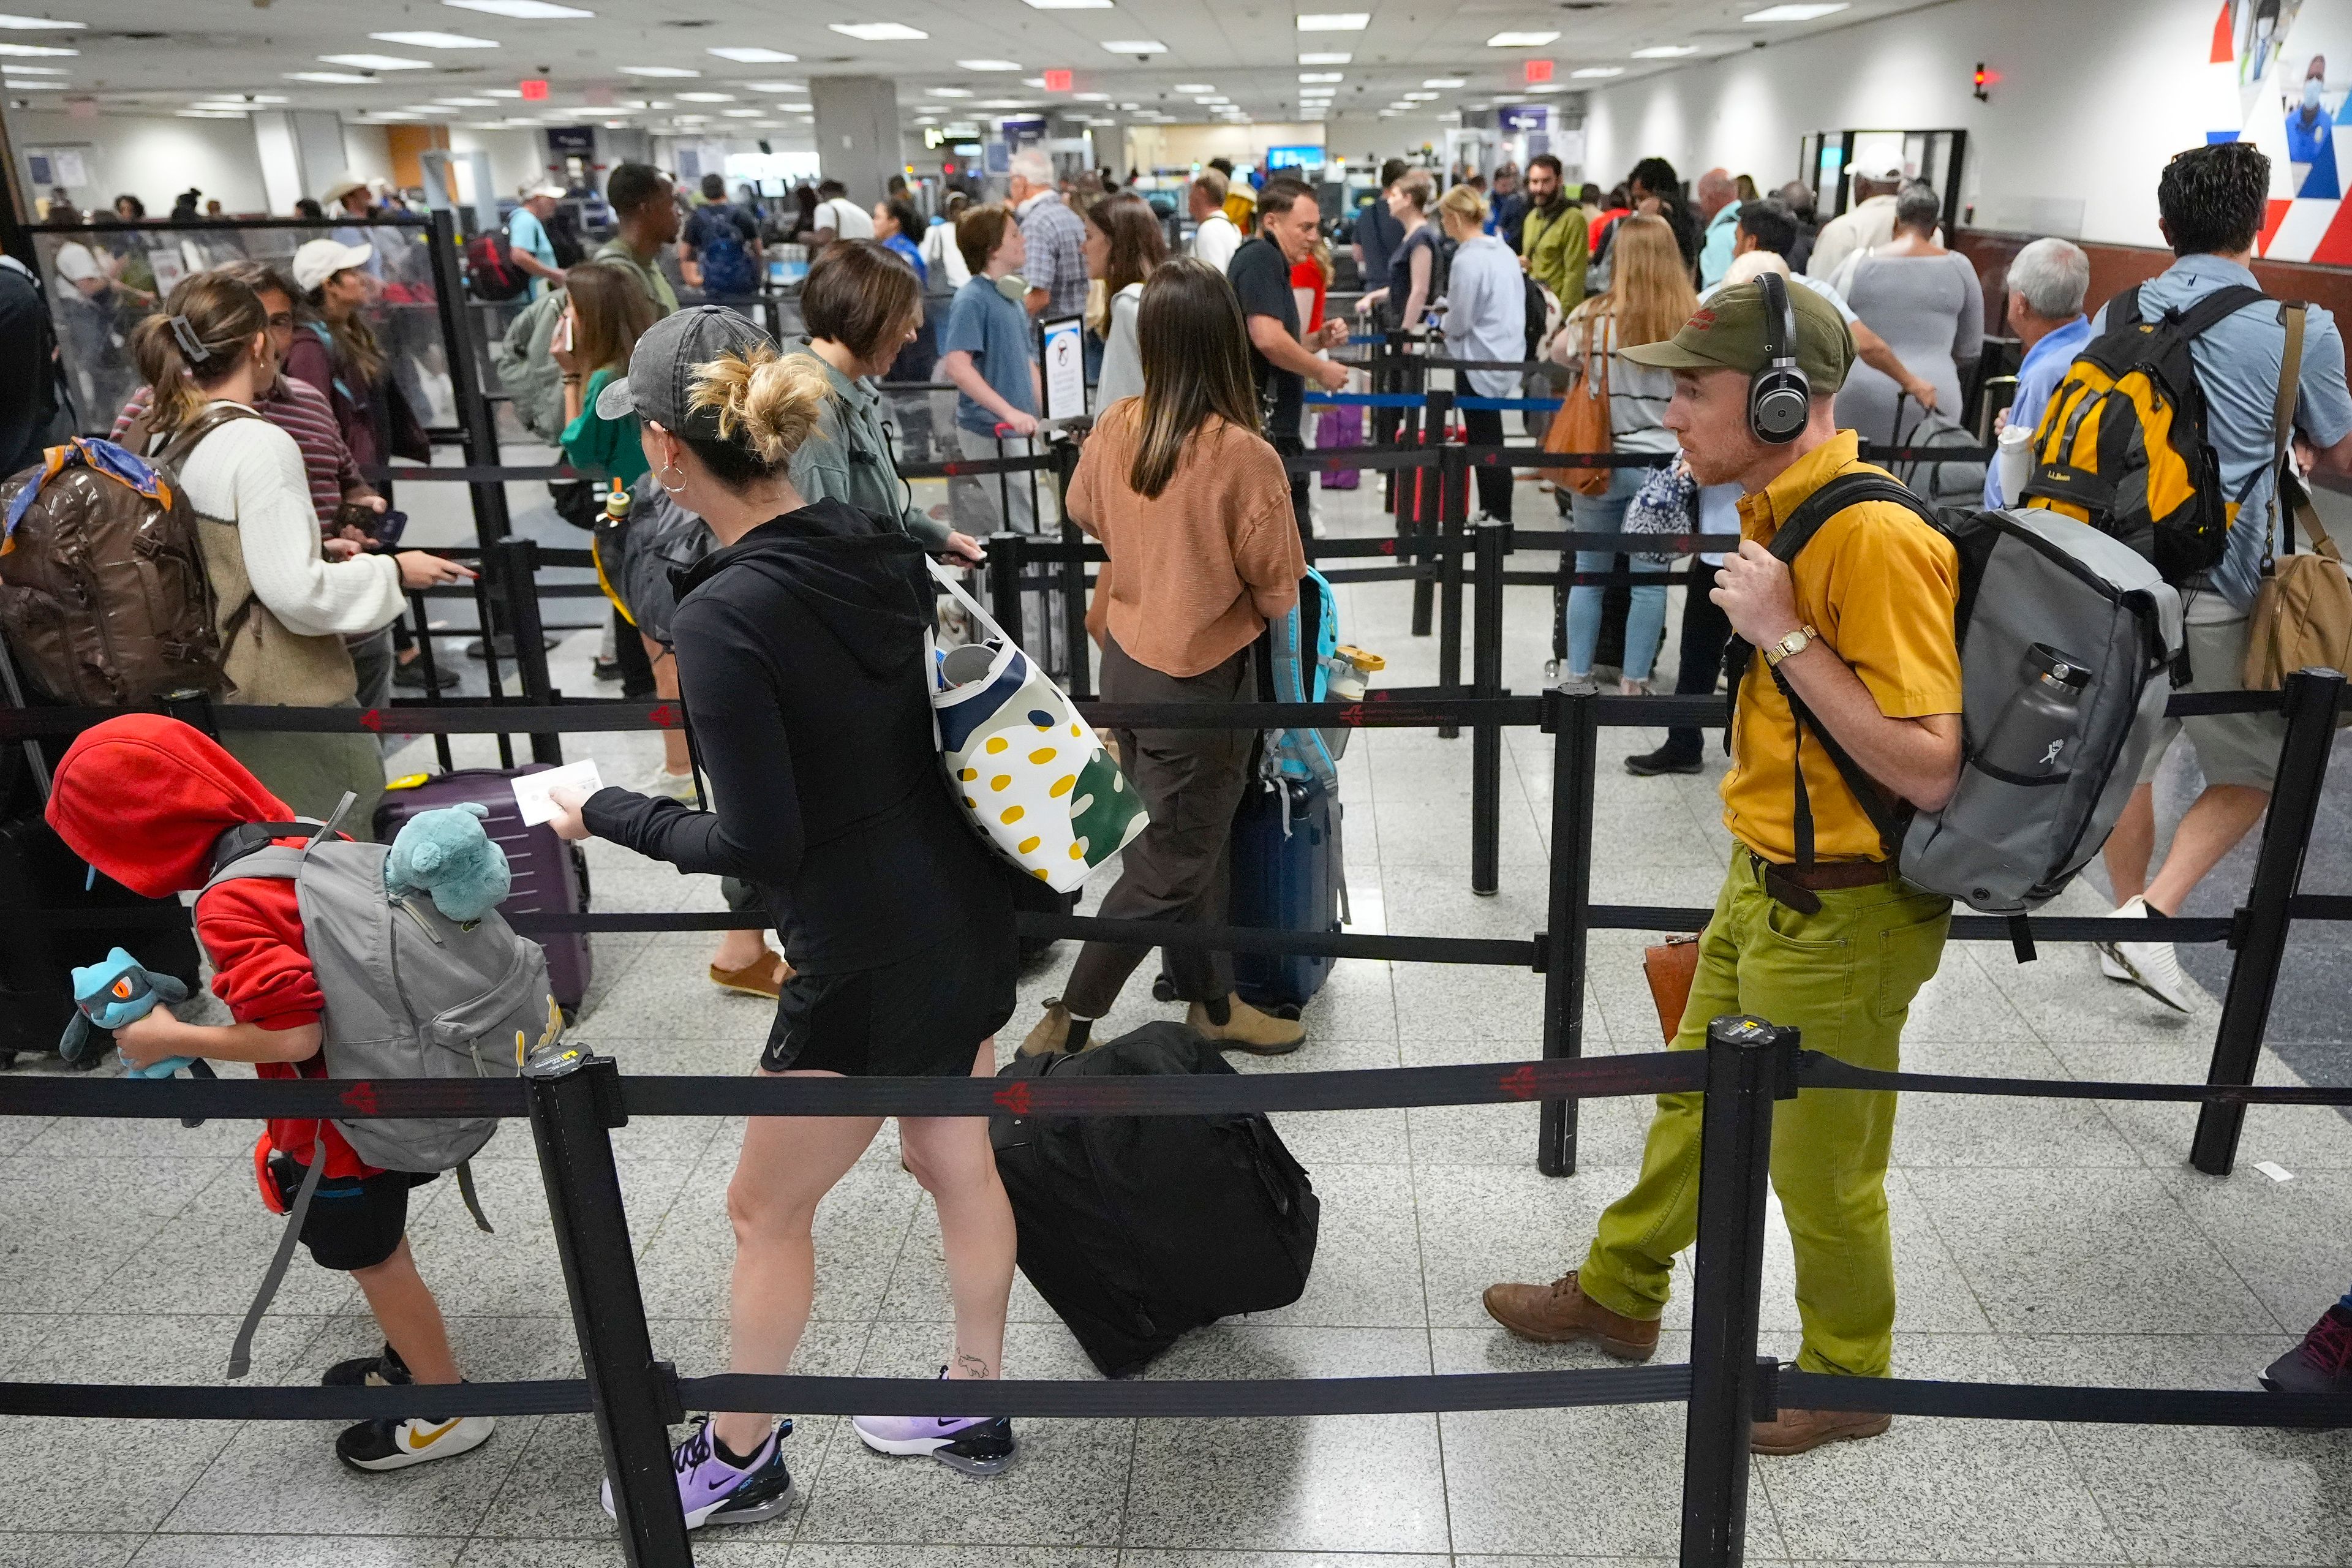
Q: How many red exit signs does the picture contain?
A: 3